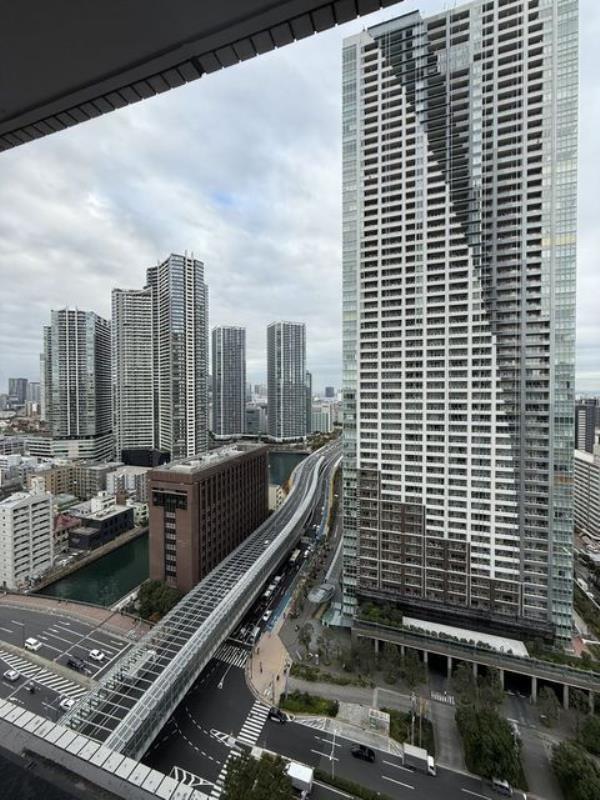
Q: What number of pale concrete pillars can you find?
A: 9